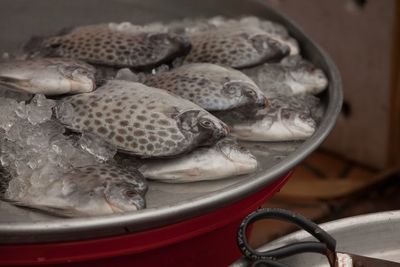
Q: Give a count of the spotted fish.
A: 5